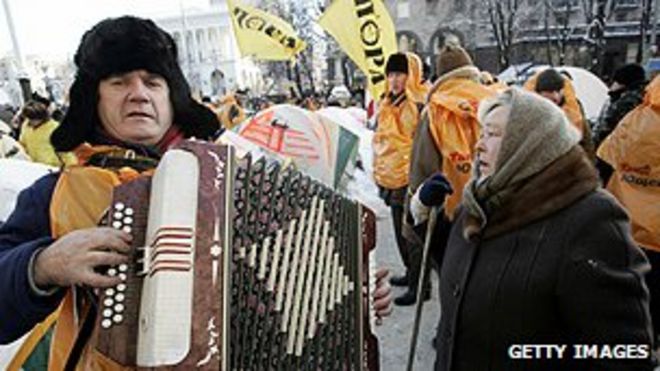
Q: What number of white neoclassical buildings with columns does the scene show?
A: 1